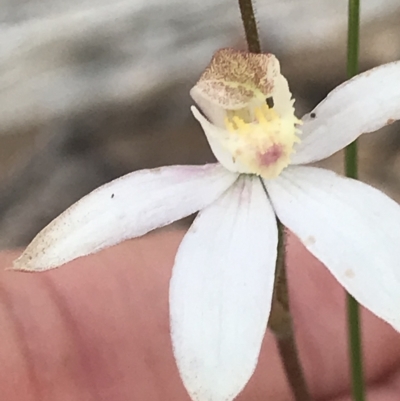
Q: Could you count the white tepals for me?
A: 4